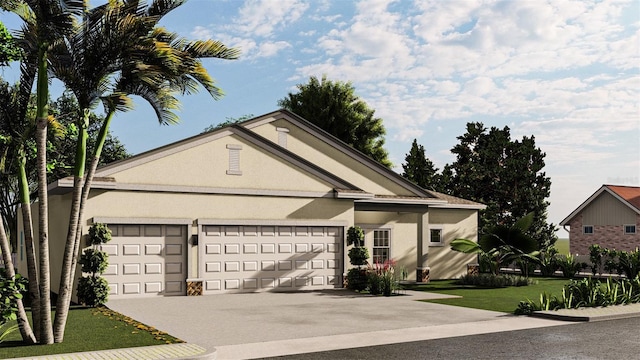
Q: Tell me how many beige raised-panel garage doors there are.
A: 2